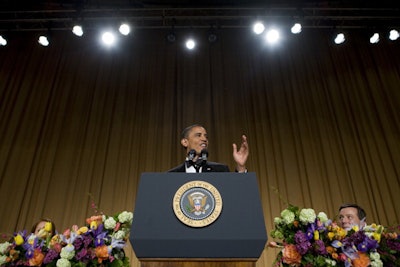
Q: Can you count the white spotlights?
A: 12